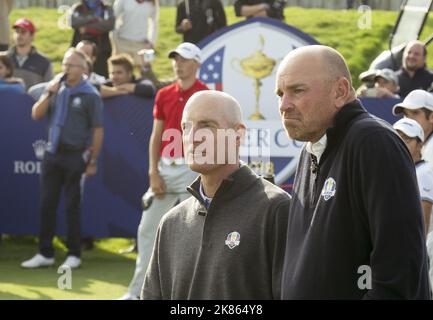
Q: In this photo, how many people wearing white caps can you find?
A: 3